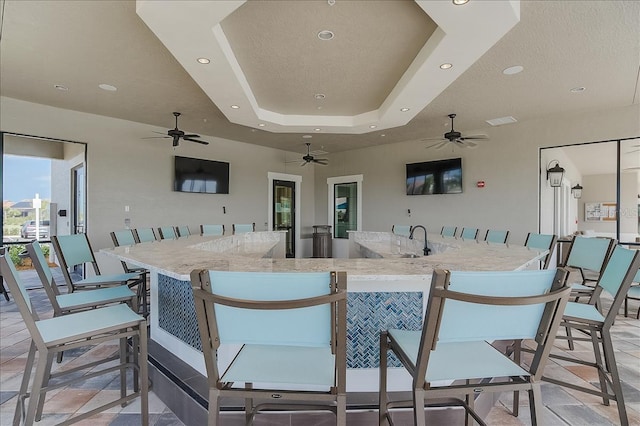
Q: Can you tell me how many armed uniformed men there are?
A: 0